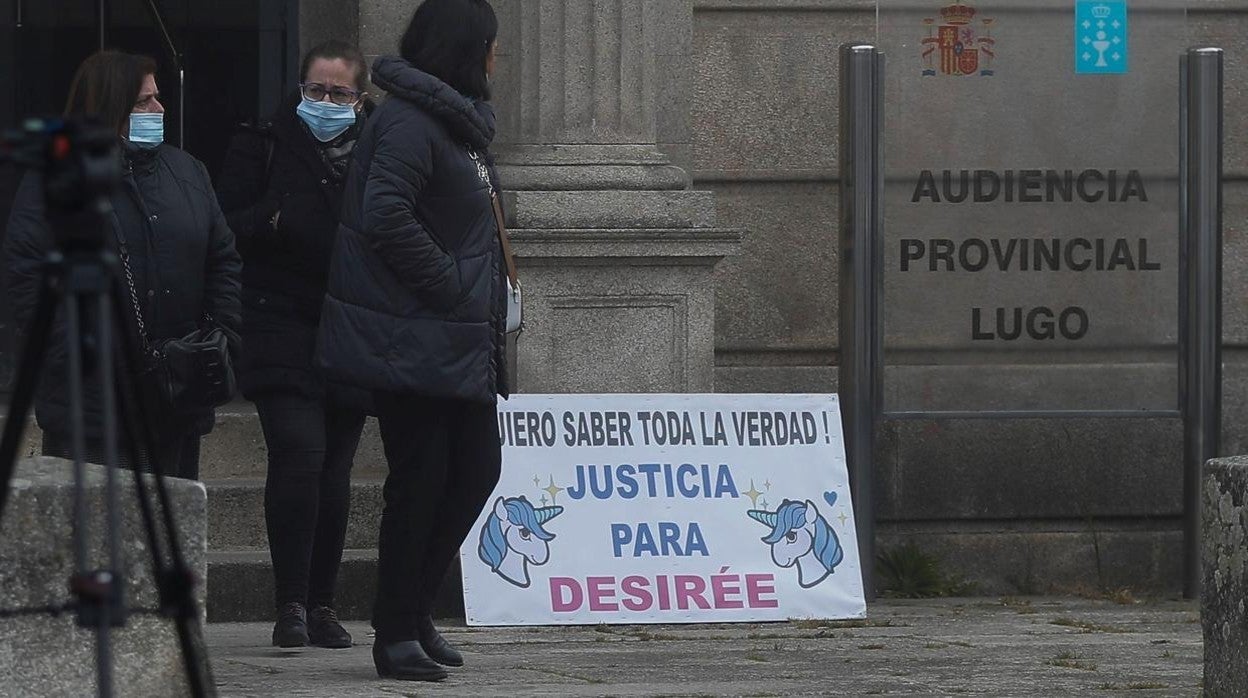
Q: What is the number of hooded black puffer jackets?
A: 1